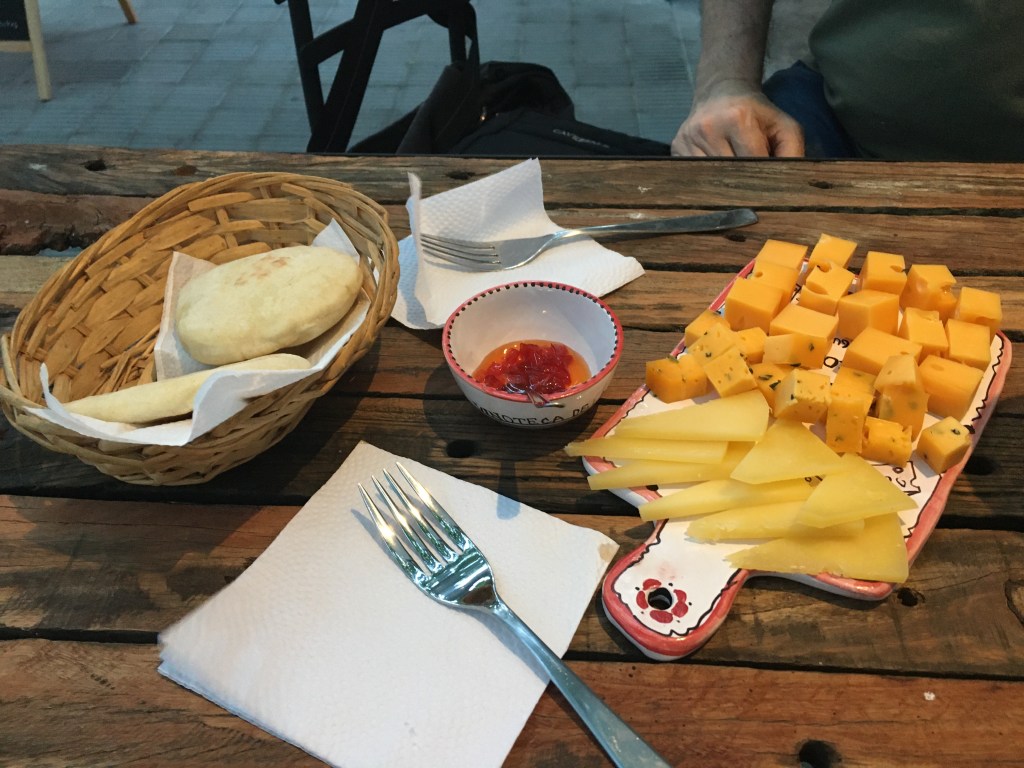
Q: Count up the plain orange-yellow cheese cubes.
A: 14